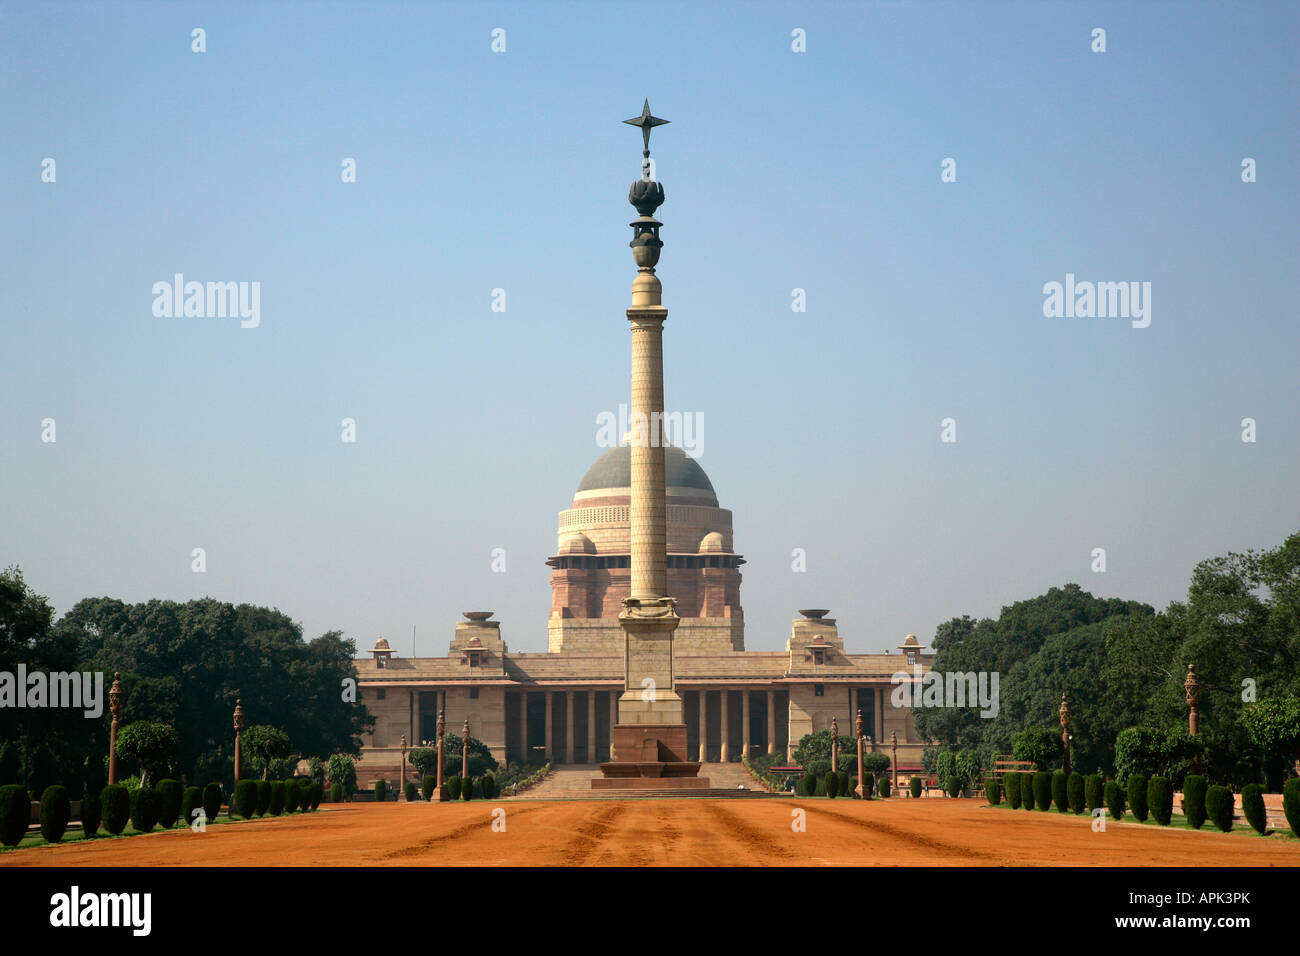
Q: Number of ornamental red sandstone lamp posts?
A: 10